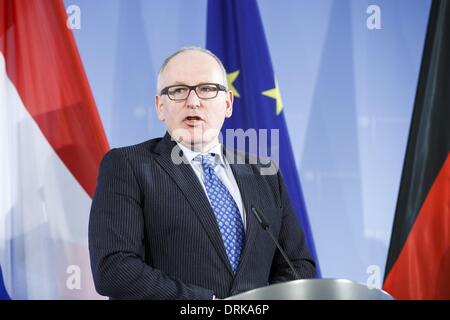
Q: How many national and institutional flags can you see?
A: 3